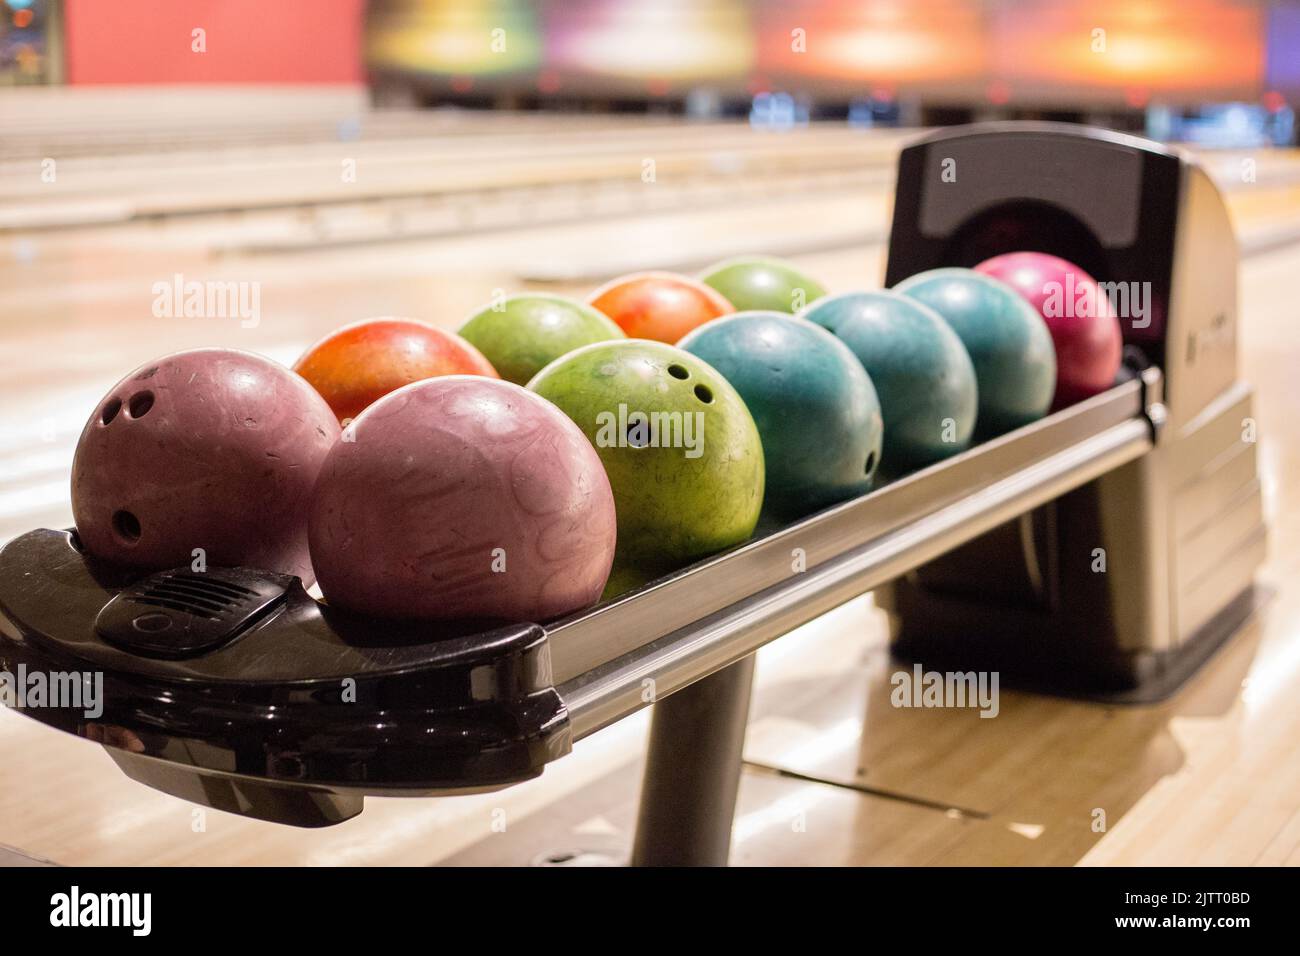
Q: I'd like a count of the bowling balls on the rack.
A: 11